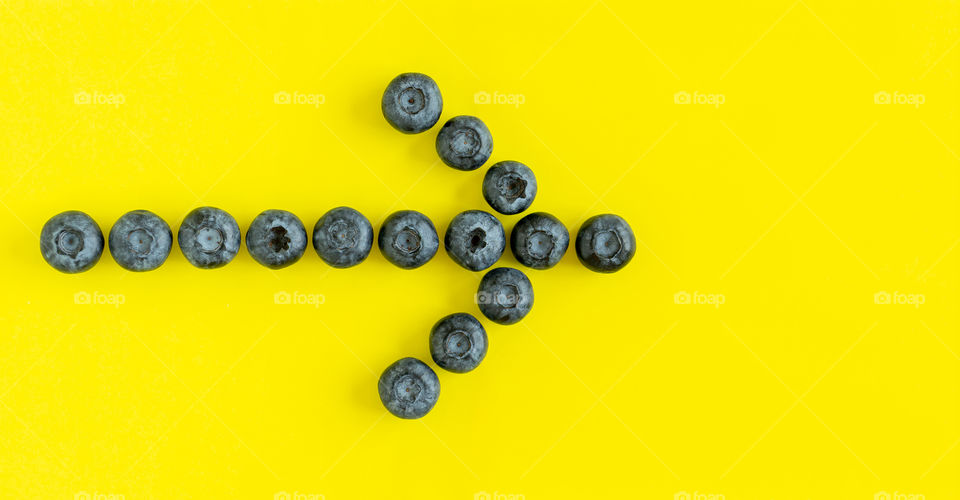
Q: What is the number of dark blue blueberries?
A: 15